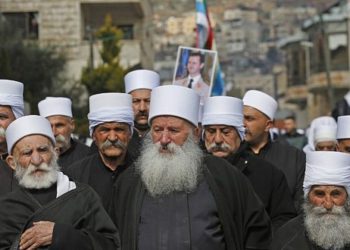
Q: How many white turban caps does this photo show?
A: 11